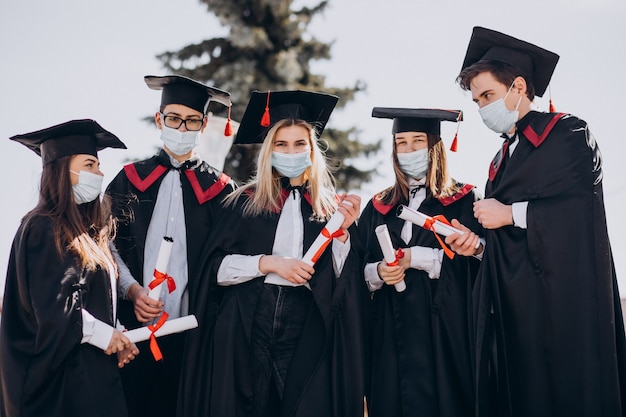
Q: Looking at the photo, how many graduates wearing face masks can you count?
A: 5